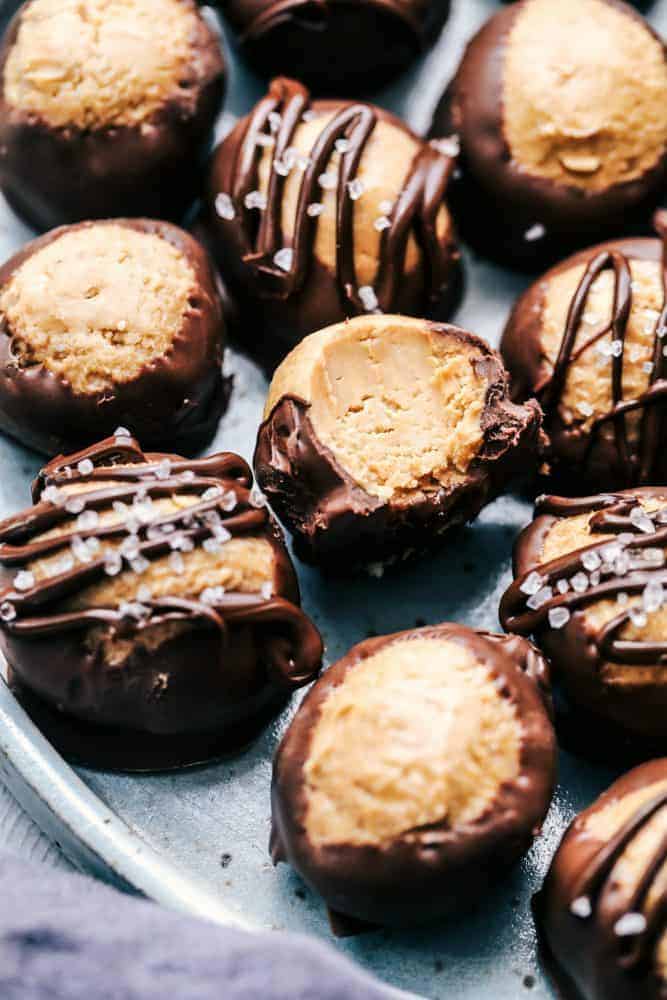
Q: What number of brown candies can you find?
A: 11